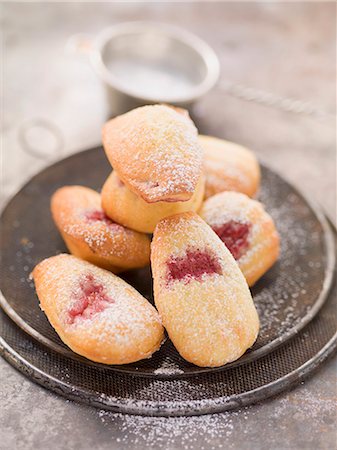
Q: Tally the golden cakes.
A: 7